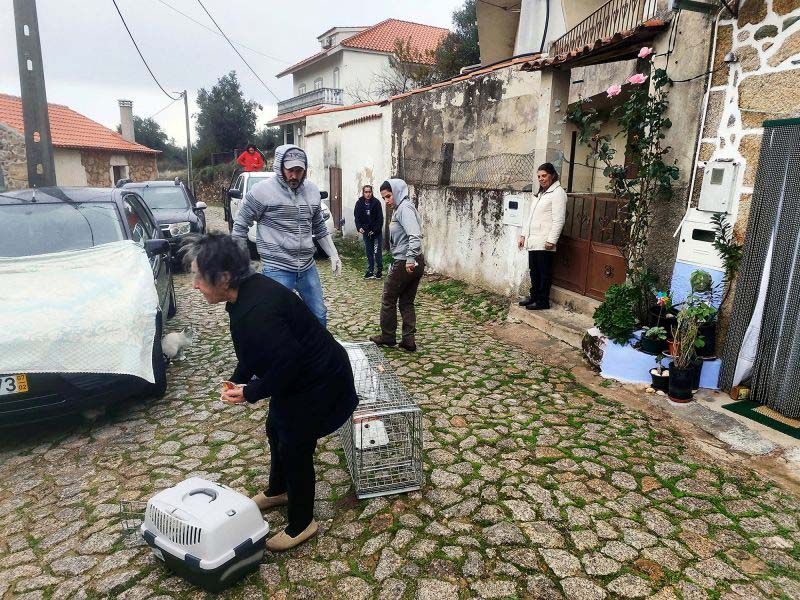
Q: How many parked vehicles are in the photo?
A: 3